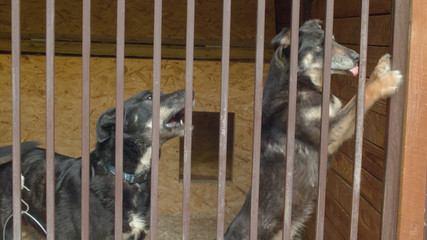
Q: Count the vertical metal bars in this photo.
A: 11